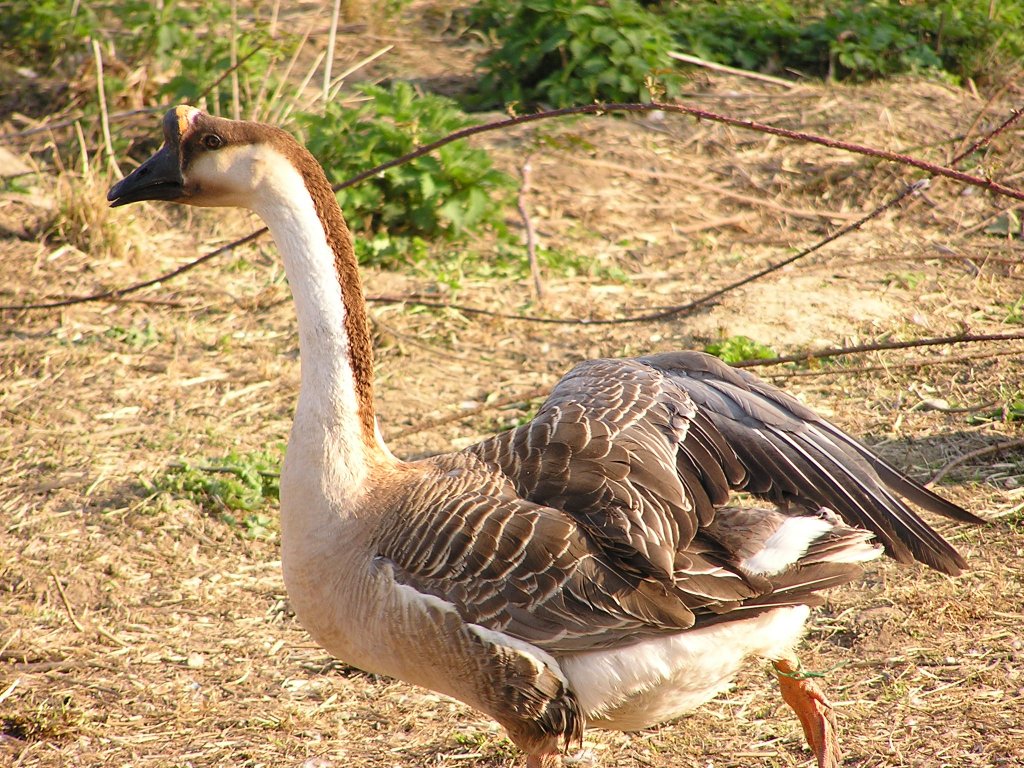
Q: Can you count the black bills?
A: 1